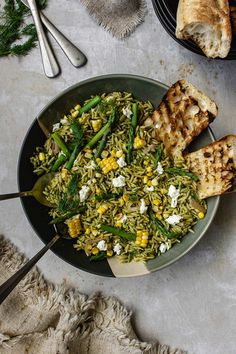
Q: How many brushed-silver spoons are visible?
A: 2